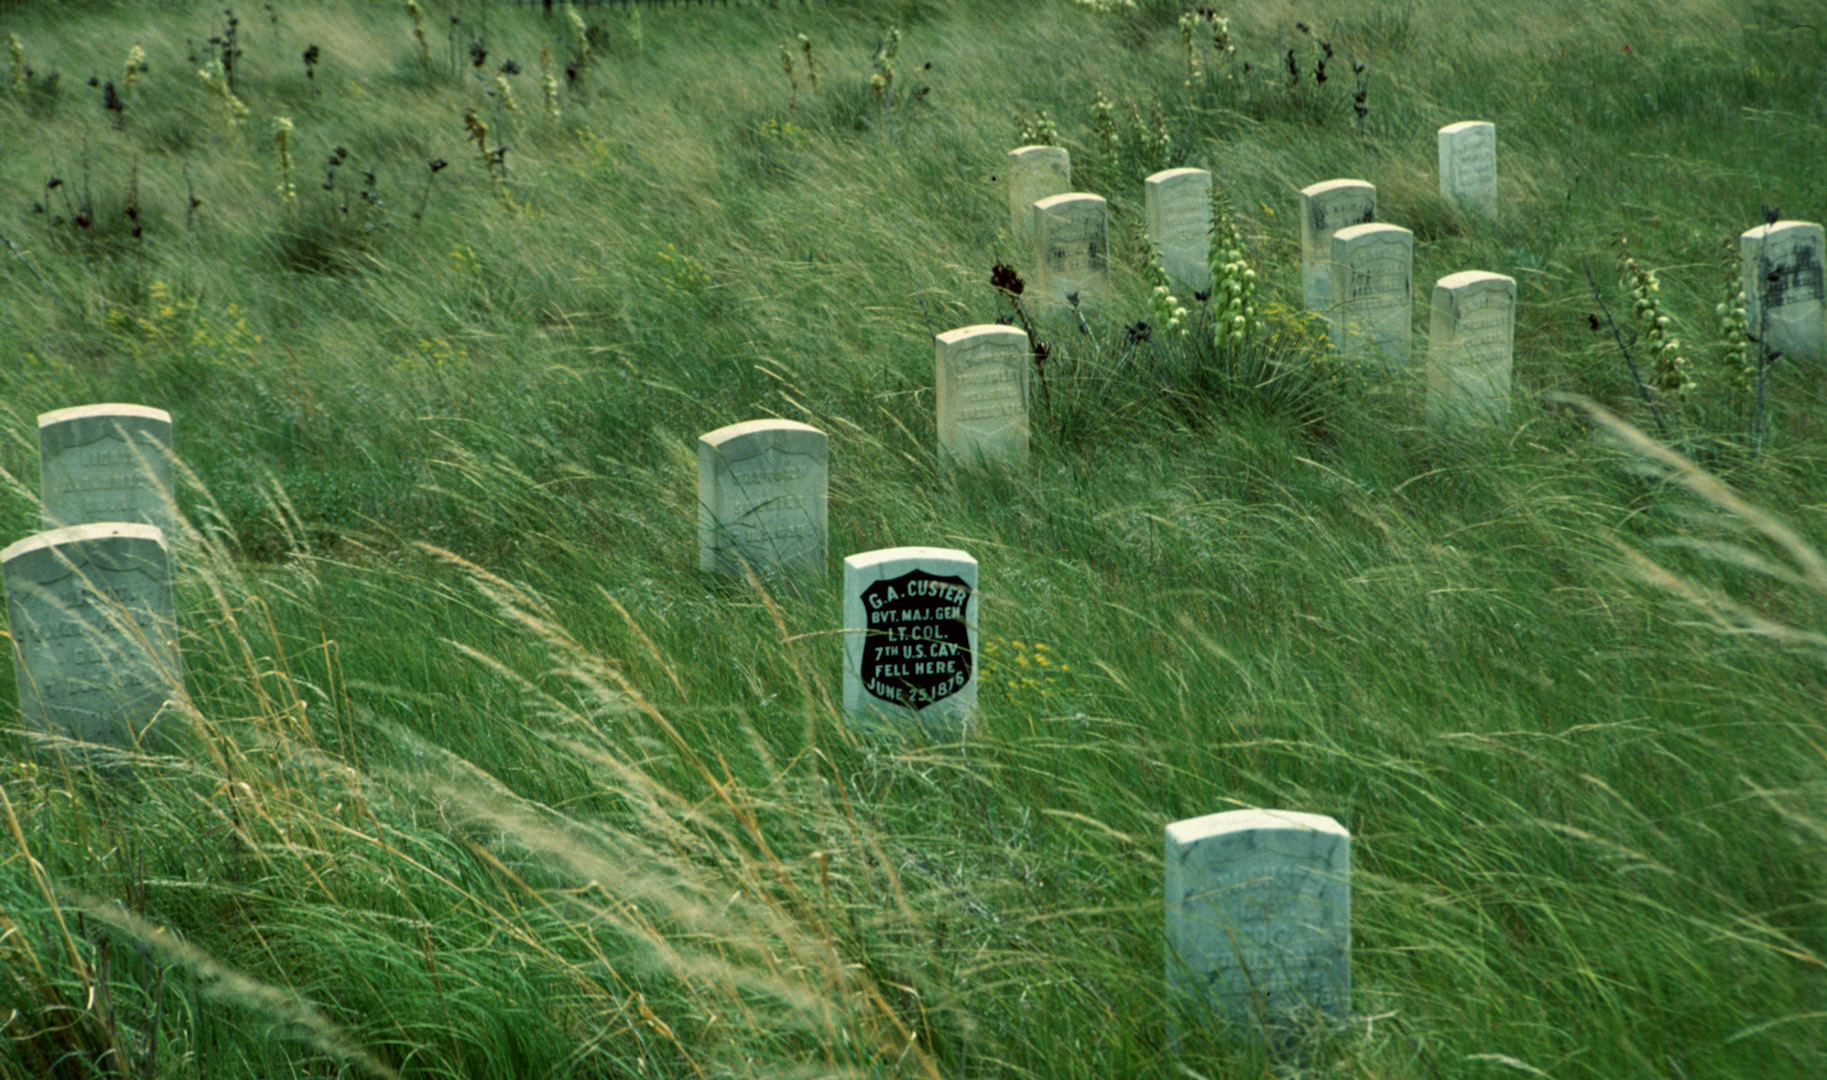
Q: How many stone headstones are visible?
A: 14